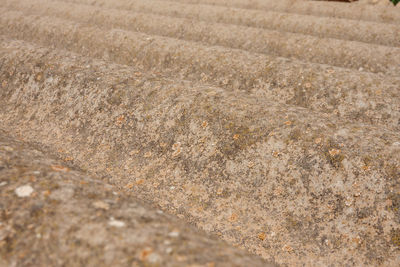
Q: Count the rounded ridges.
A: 6